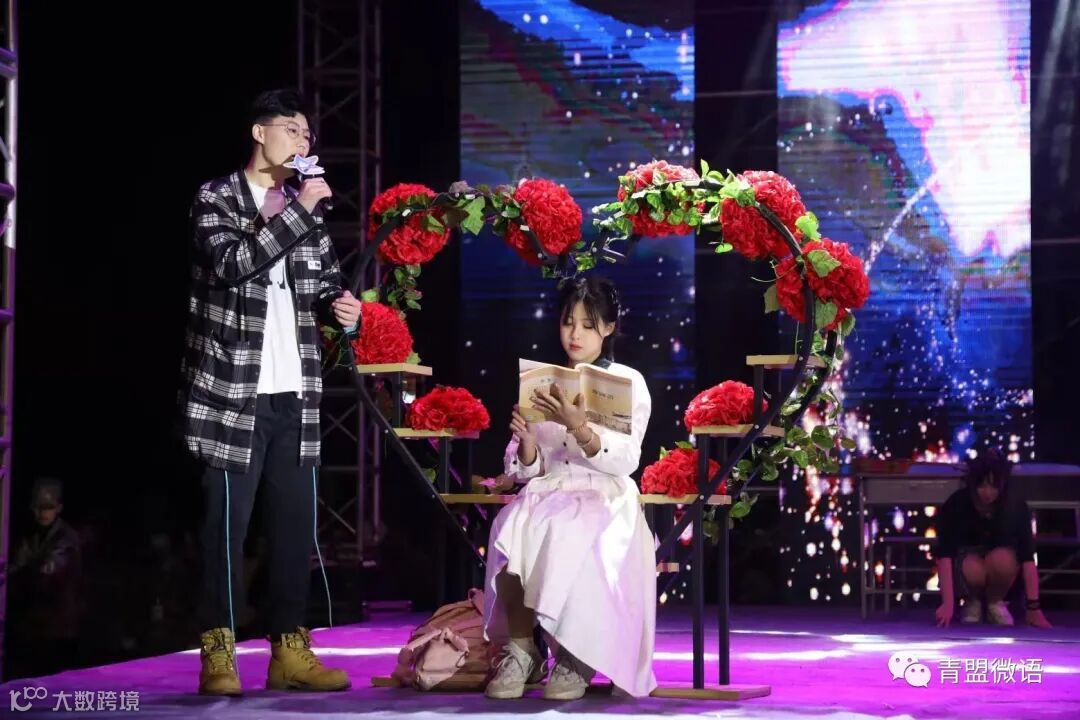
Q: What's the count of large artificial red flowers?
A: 9